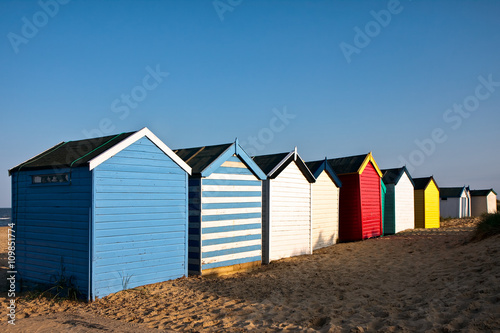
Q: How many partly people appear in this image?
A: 0